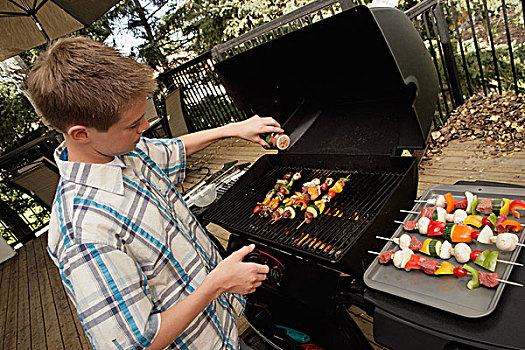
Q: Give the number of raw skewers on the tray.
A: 5